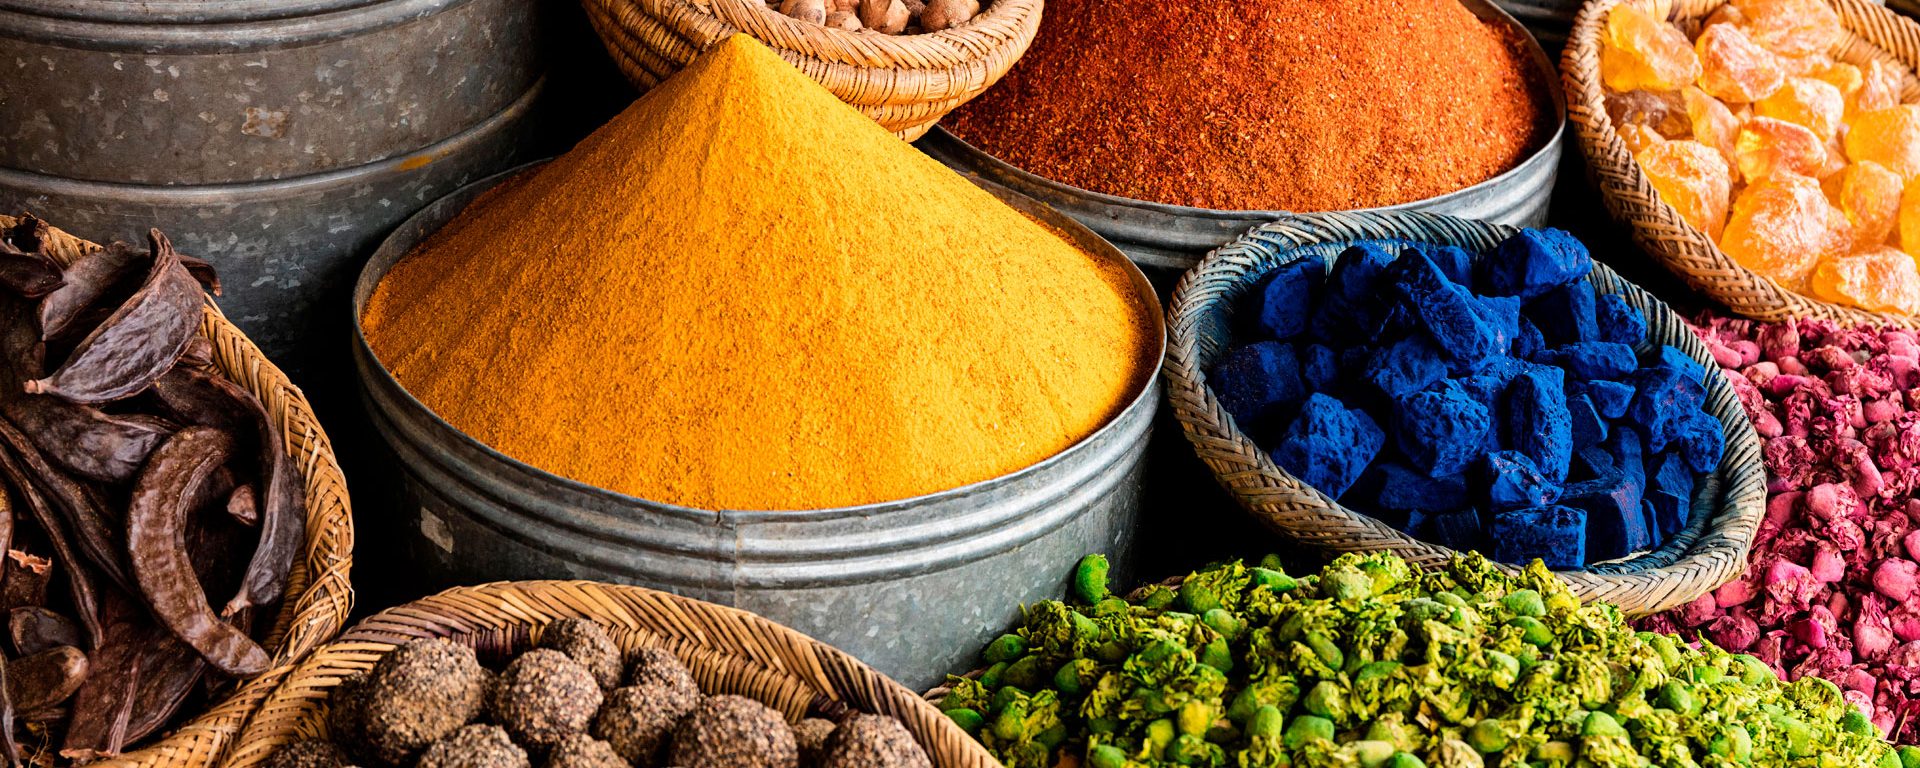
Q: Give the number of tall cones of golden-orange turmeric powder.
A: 1